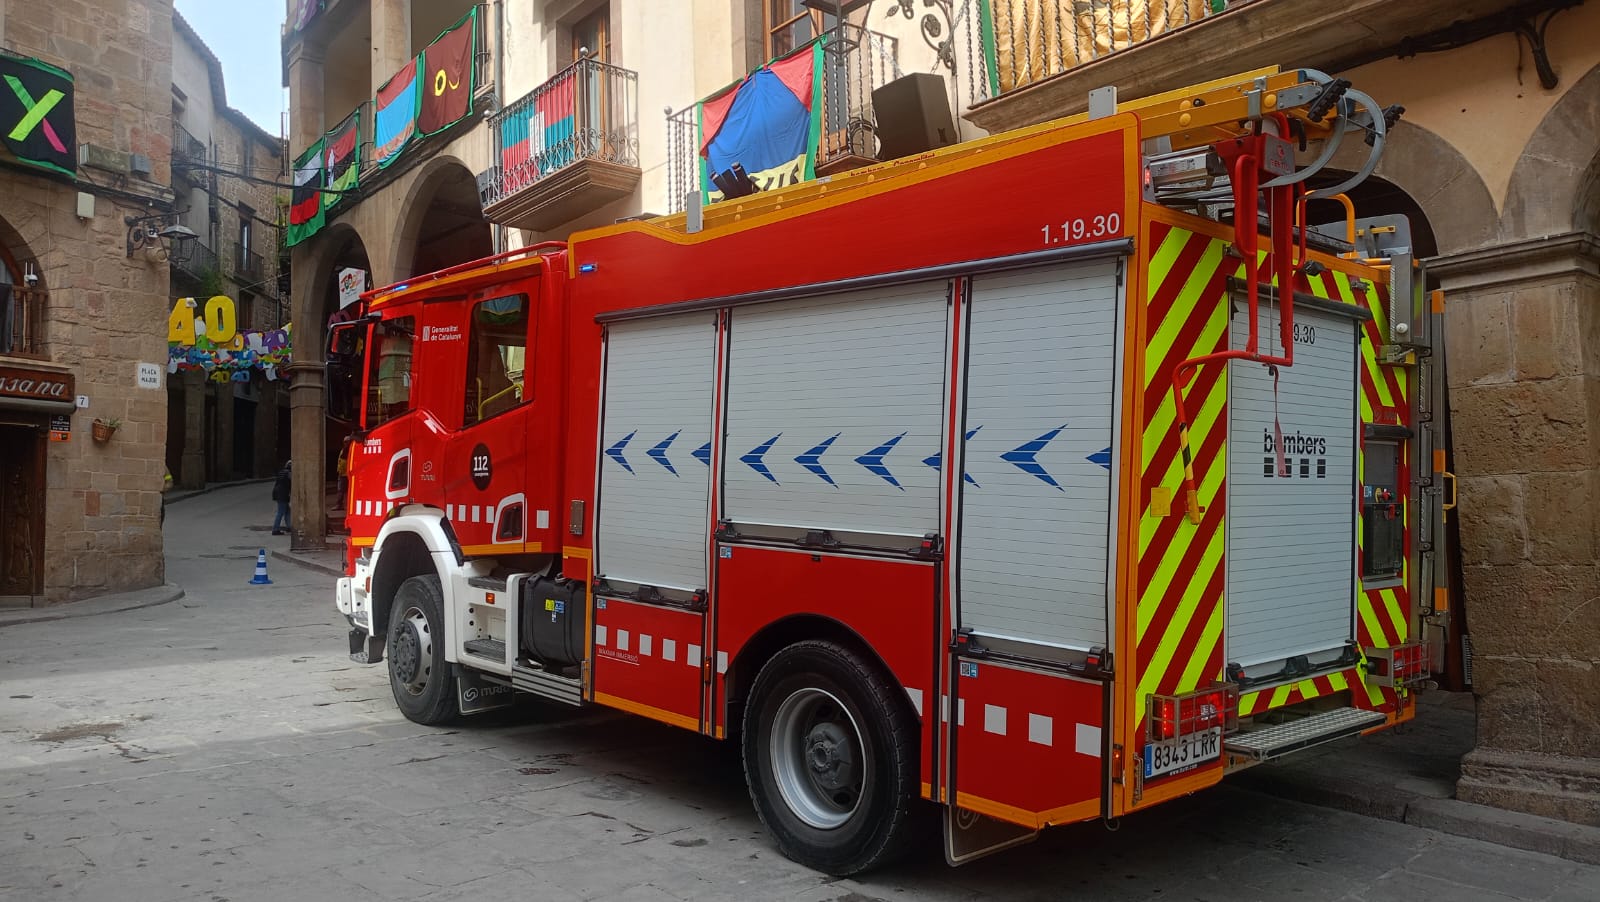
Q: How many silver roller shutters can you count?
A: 4